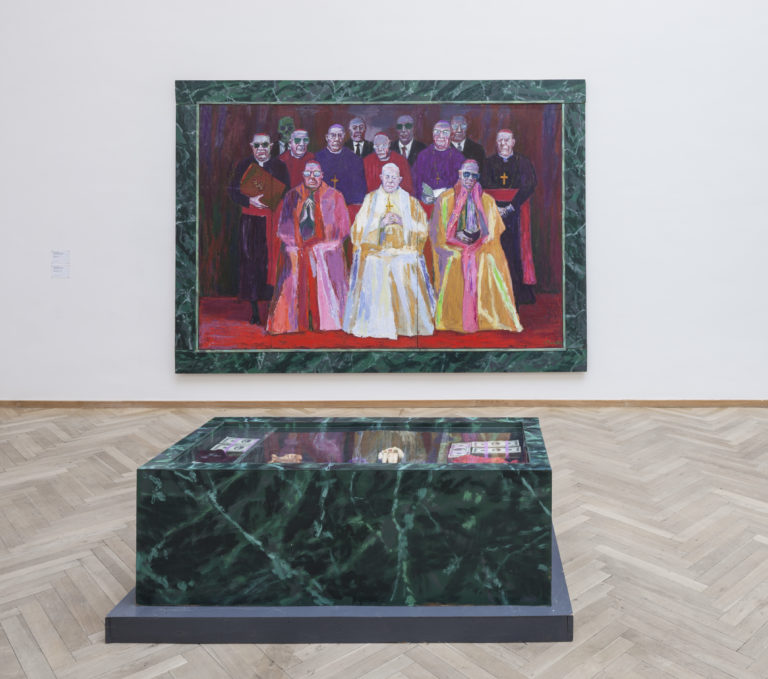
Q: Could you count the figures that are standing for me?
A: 10